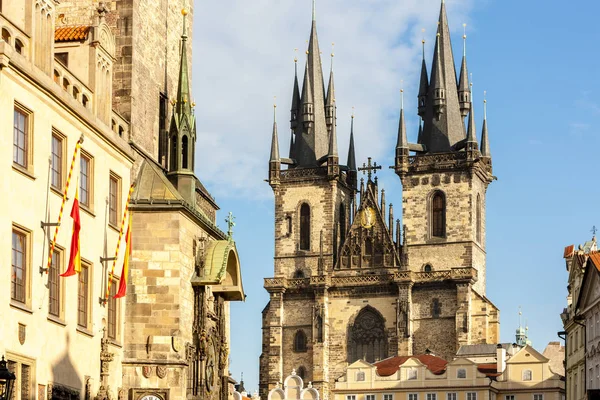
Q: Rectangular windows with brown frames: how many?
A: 8